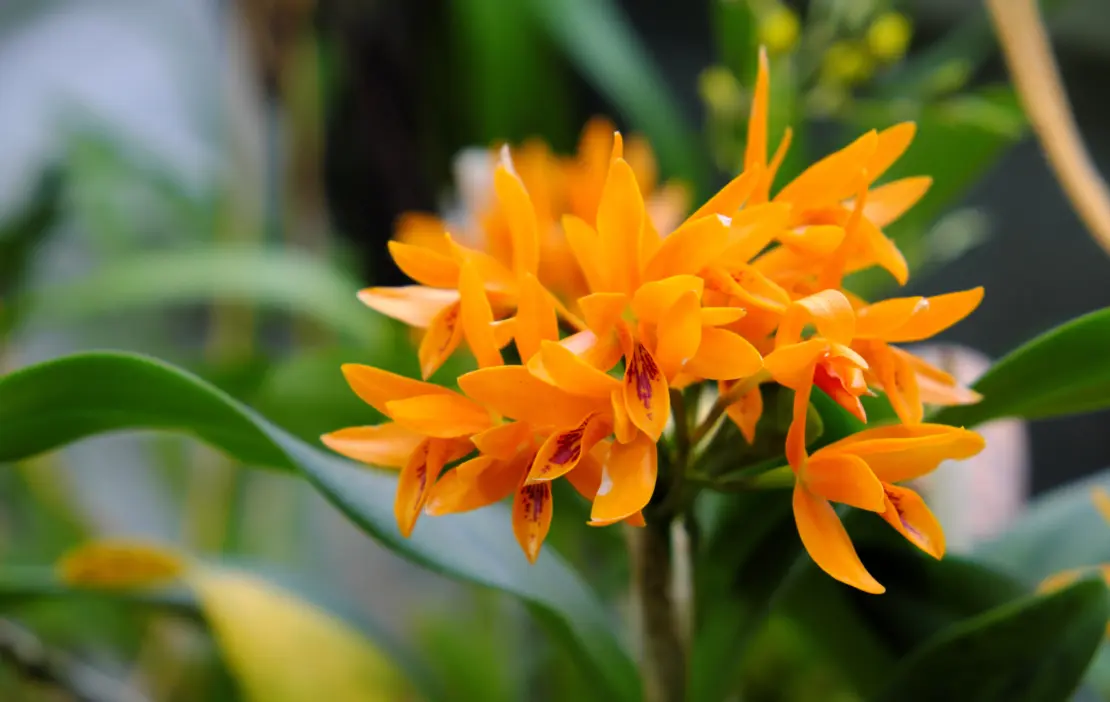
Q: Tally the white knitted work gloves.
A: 0